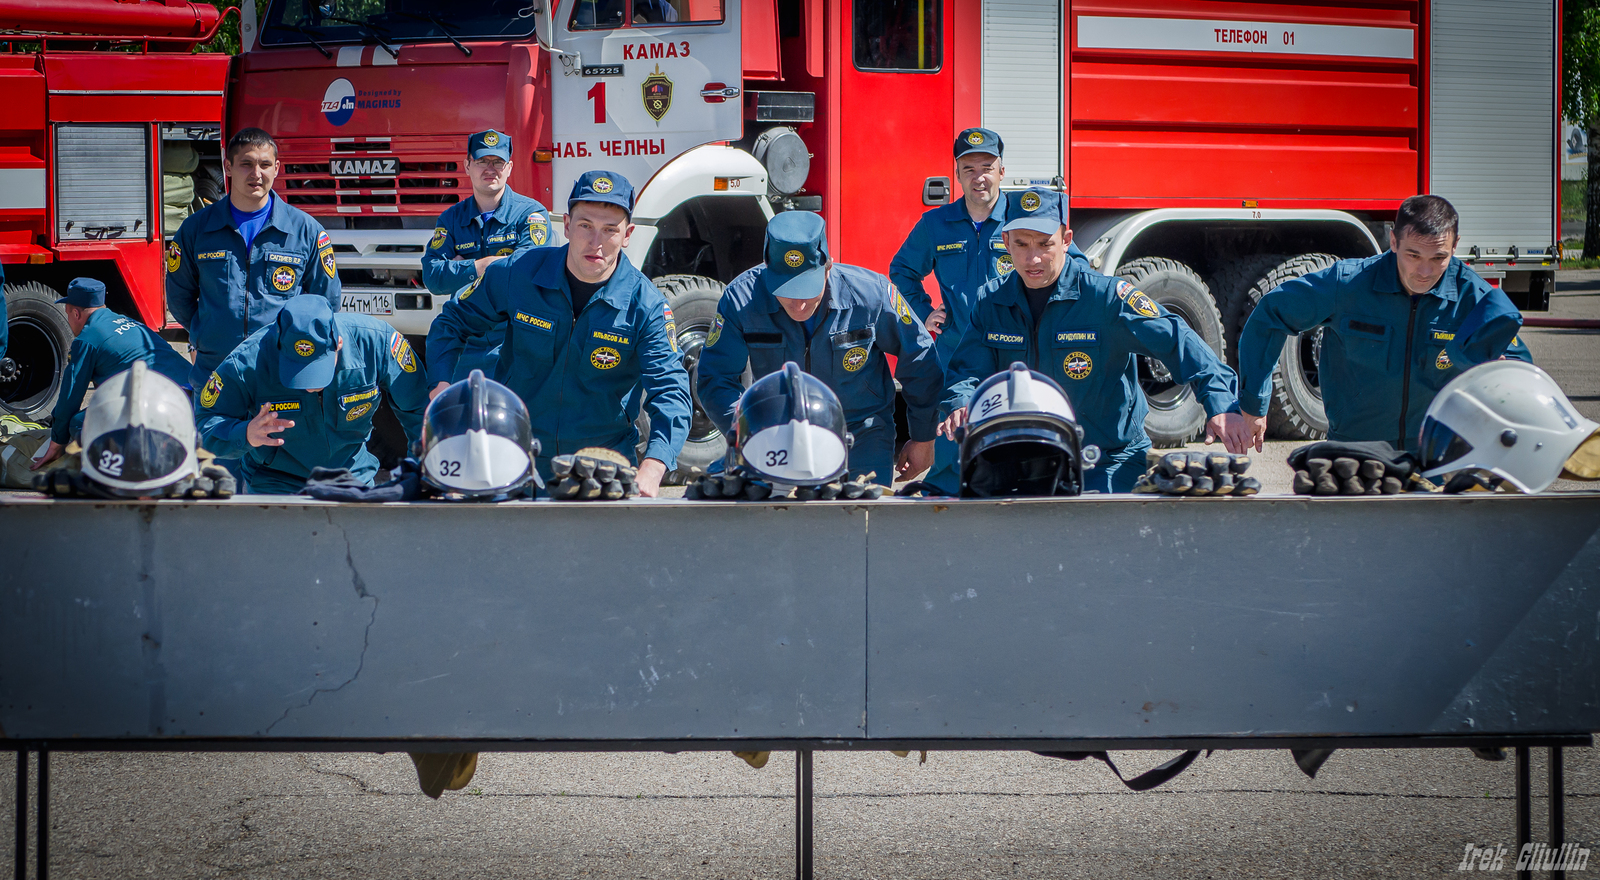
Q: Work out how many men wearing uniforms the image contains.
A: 9